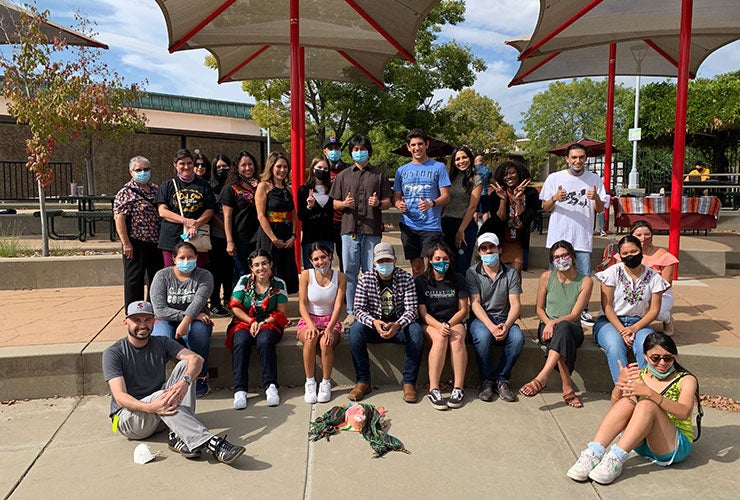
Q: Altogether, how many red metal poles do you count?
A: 4